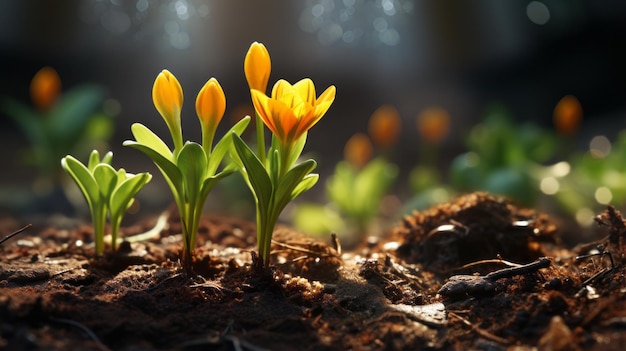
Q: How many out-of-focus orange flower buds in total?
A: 5